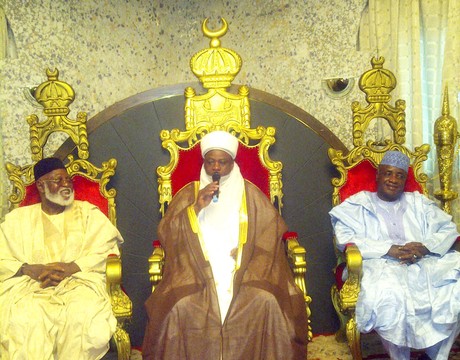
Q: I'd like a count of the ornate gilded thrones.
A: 3